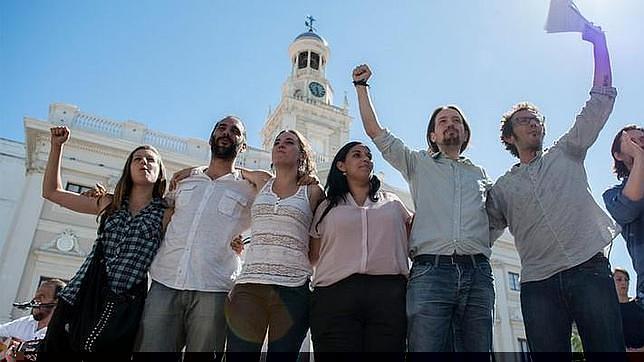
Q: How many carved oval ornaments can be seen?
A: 1